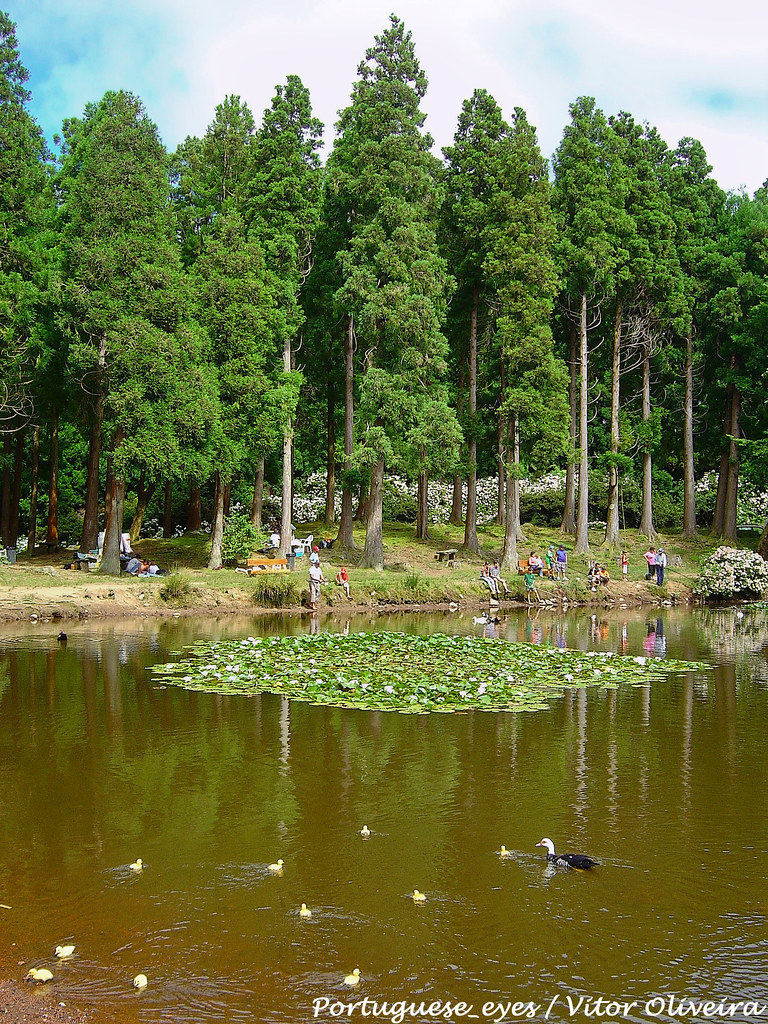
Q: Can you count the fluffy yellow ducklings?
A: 10